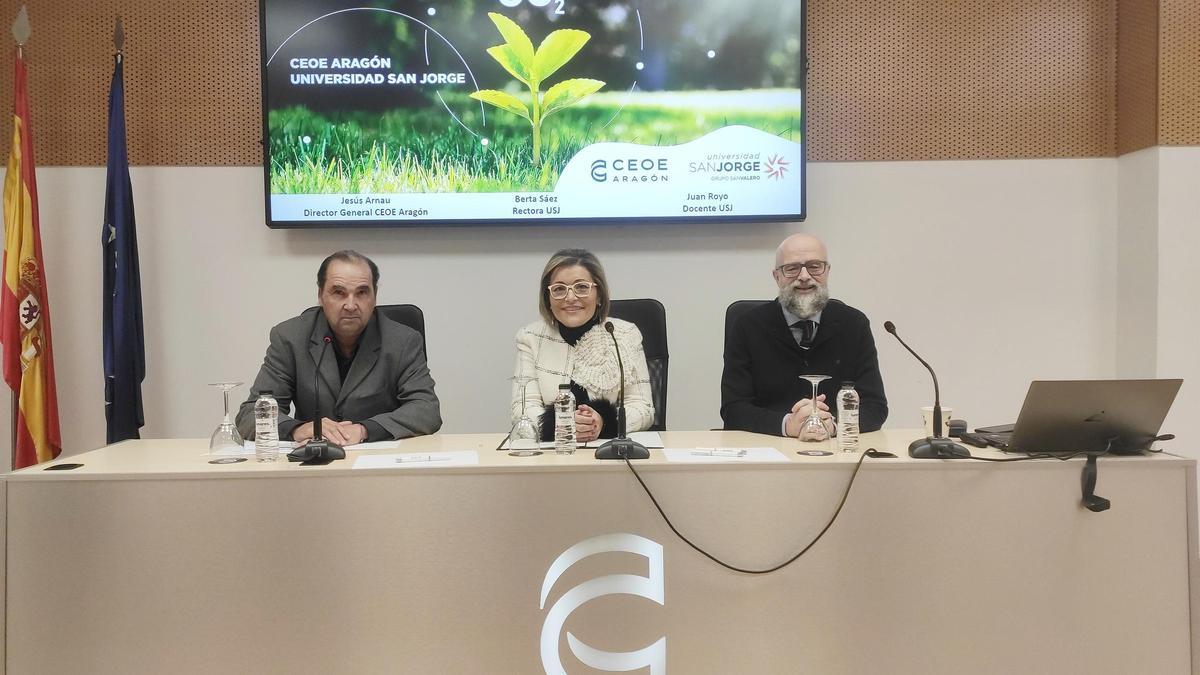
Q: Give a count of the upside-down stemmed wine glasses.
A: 3